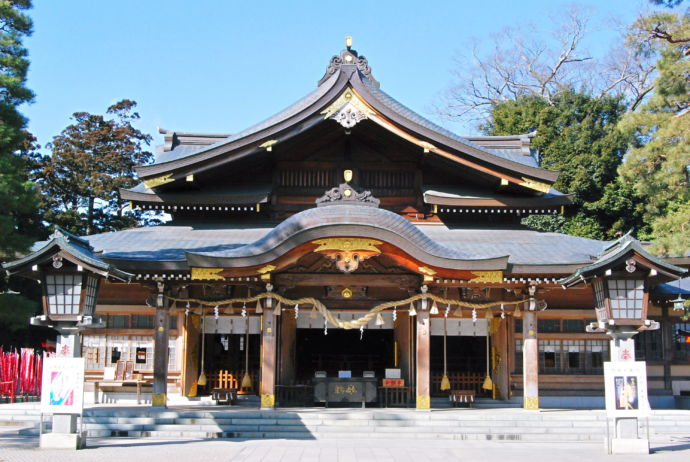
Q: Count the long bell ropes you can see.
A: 4